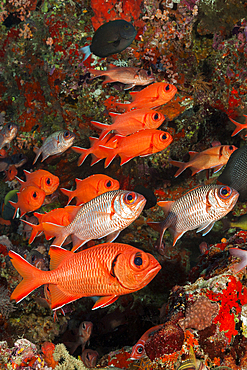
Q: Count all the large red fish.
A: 1